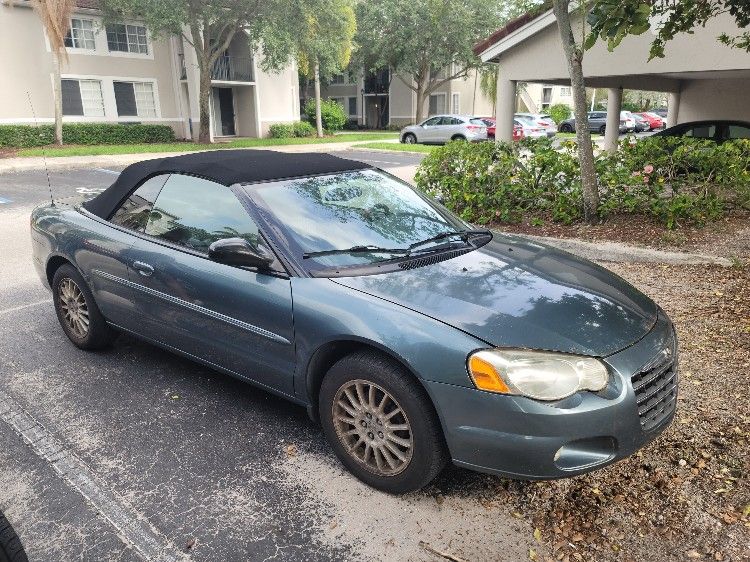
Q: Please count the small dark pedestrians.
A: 0